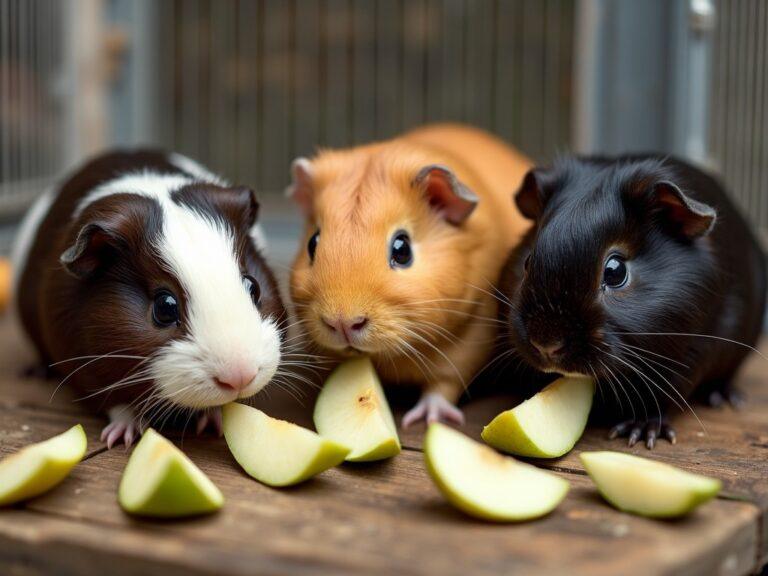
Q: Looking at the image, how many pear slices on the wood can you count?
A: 7